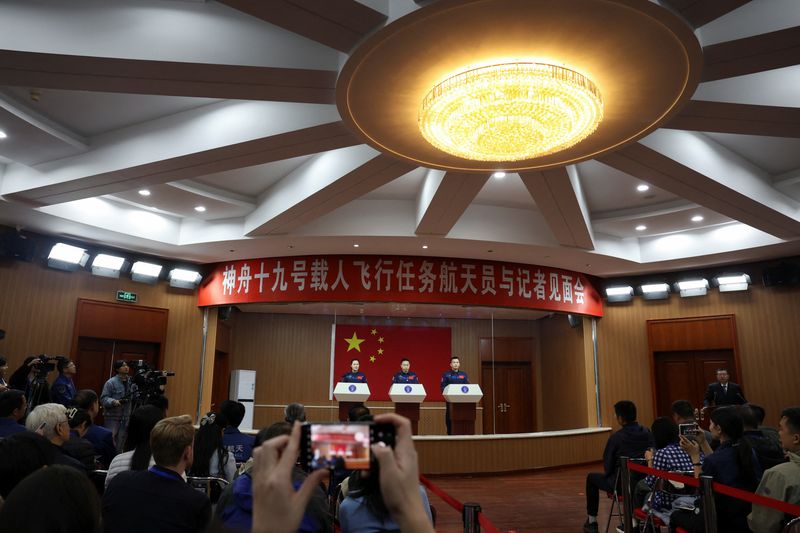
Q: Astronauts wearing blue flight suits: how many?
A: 3